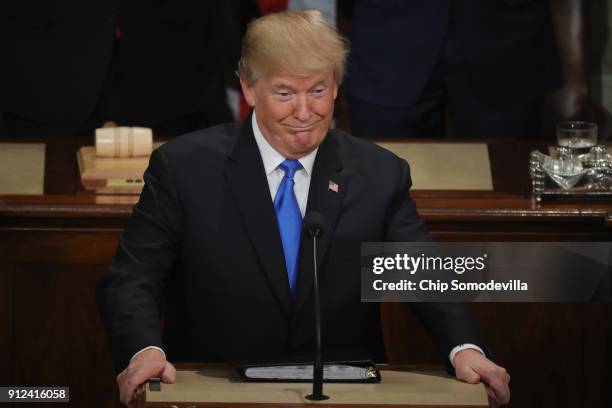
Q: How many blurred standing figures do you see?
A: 2